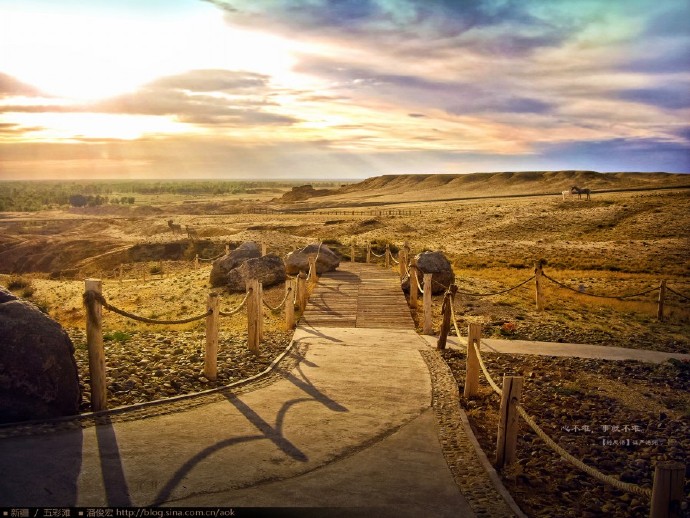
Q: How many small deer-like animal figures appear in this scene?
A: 2